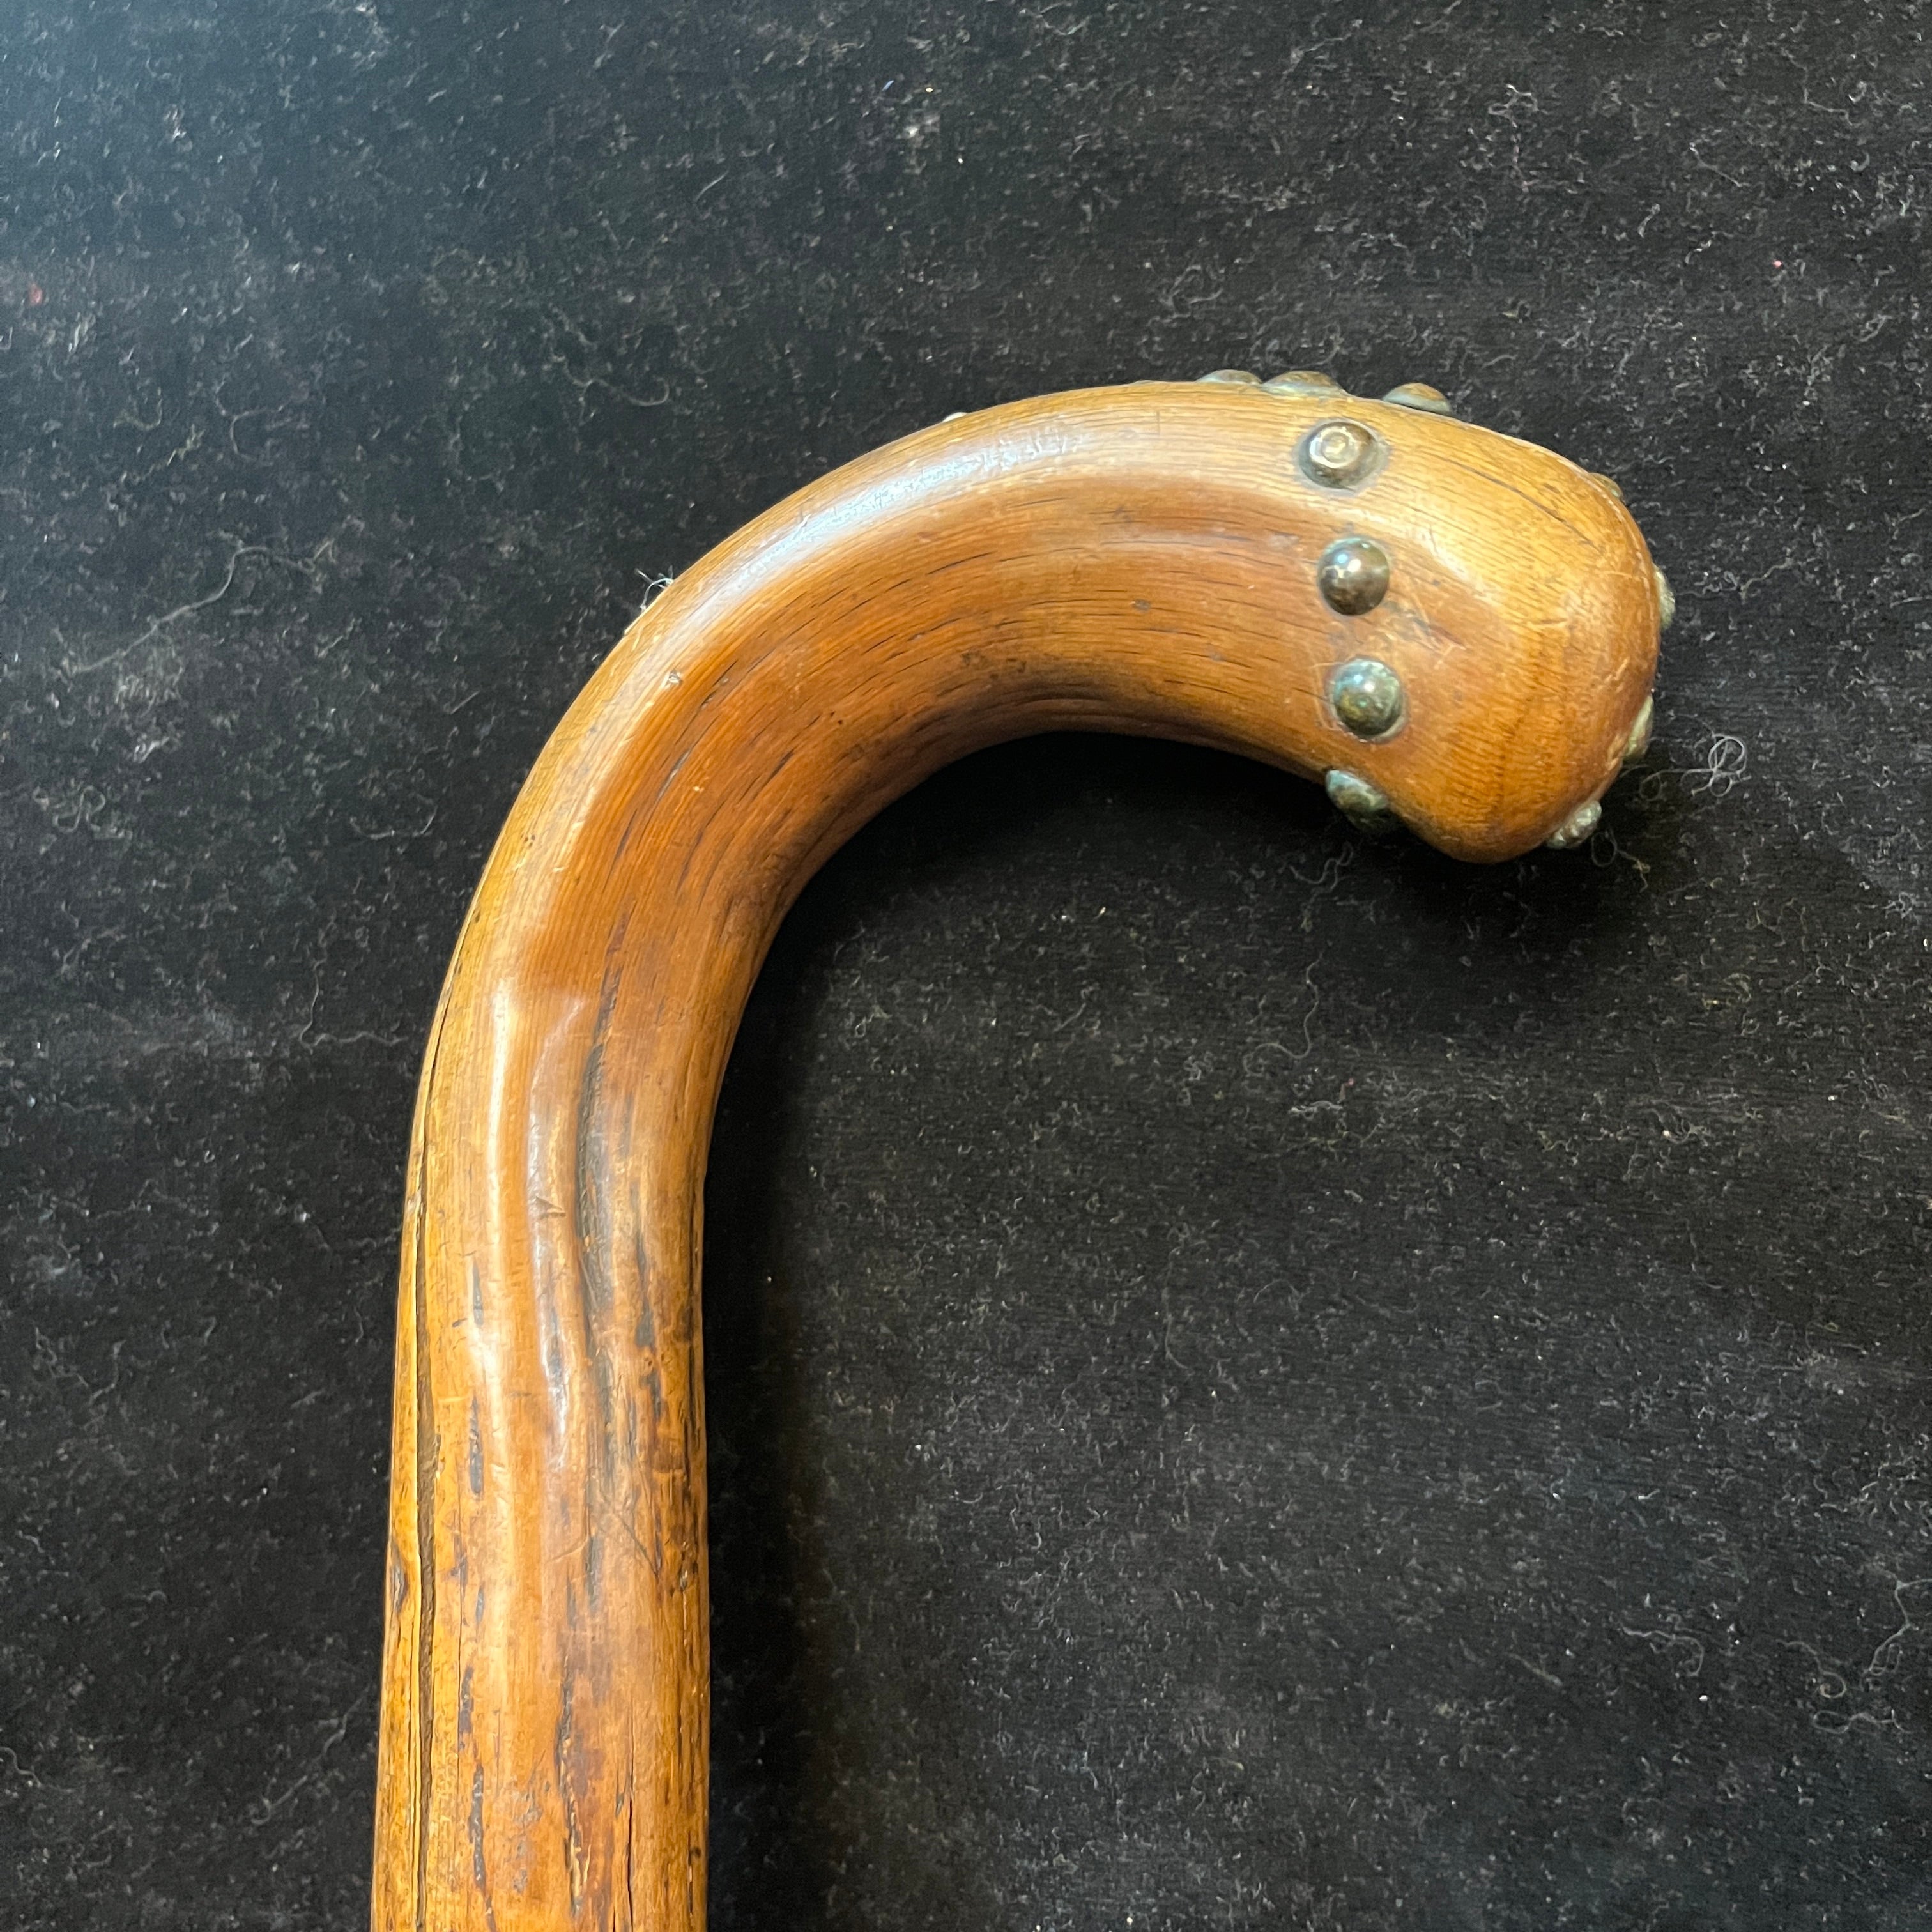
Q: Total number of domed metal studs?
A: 11